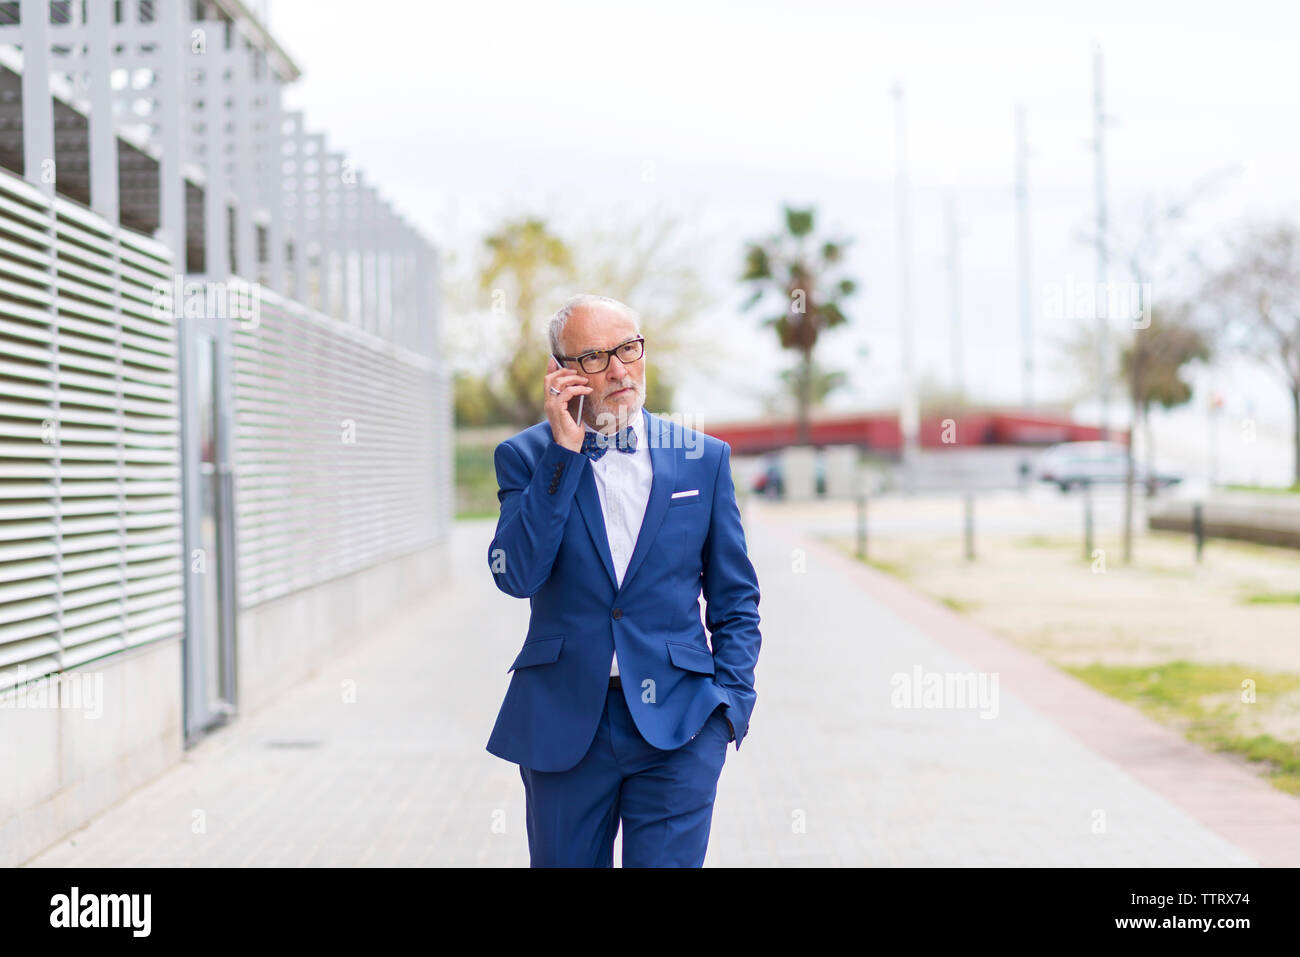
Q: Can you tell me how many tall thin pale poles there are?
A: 4